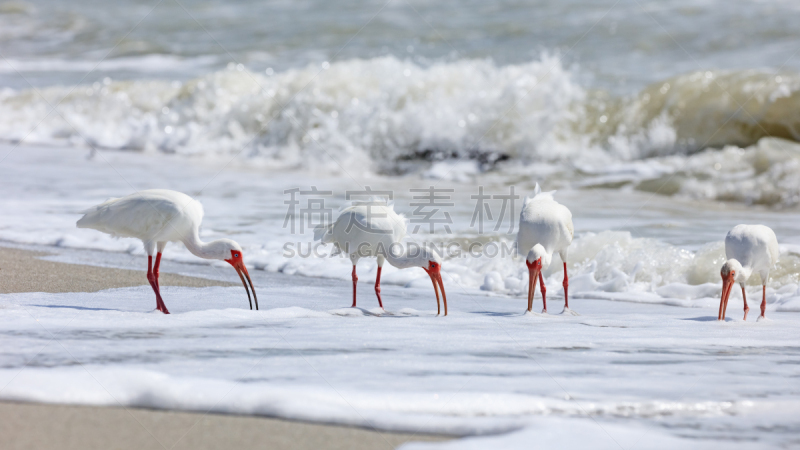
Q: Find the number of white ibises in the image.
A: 4